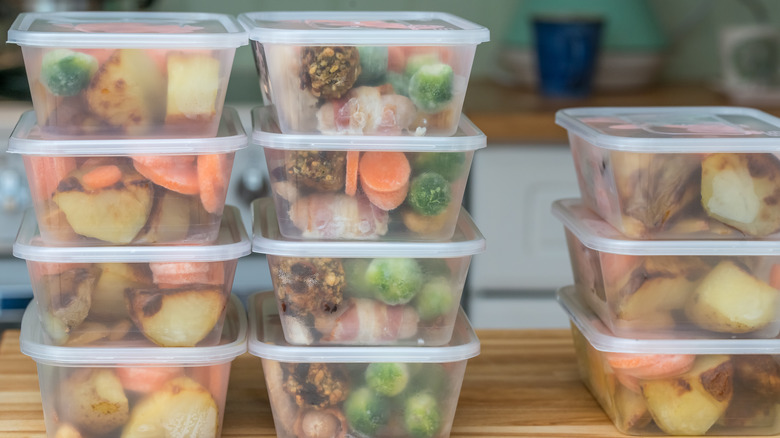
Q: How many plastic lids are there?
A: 11